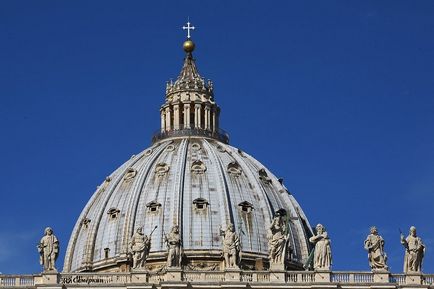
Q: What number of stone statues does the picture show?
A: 8